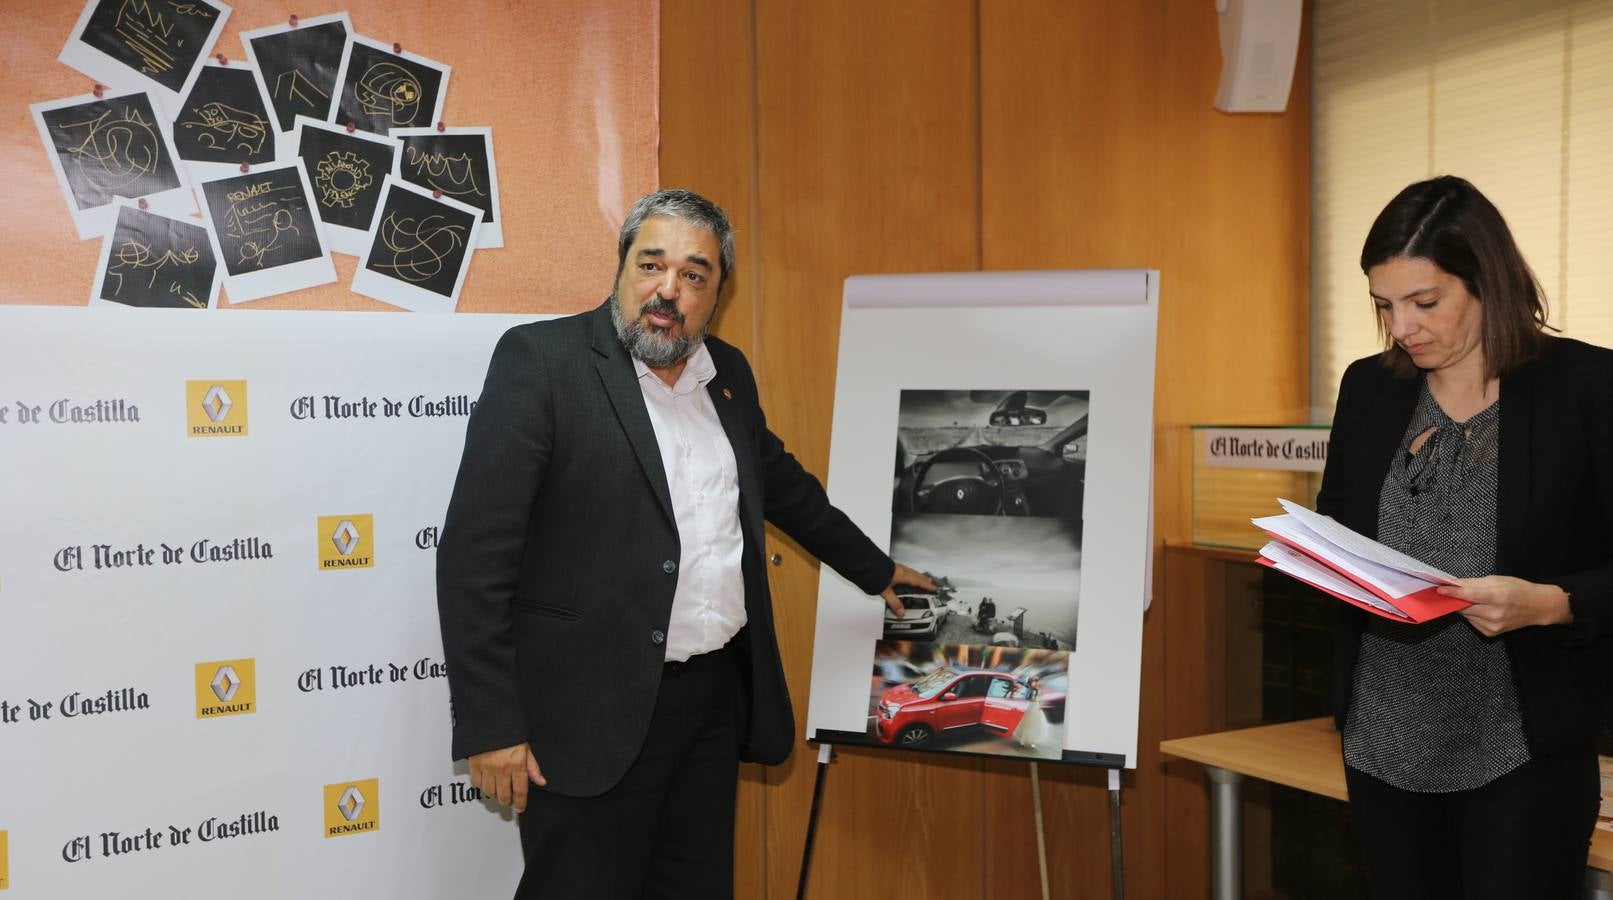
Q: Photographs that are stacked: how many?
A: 3